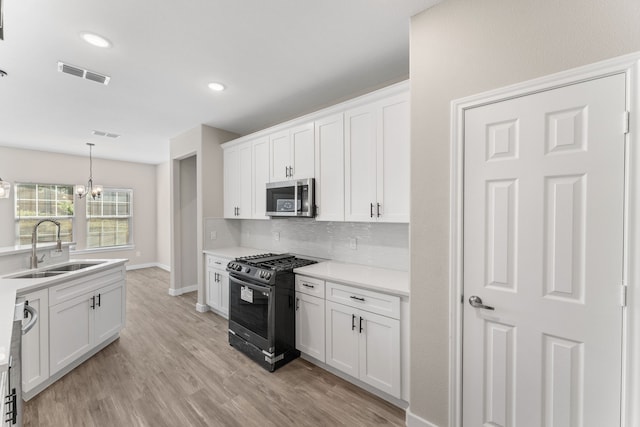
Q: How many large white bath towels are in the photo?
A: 0